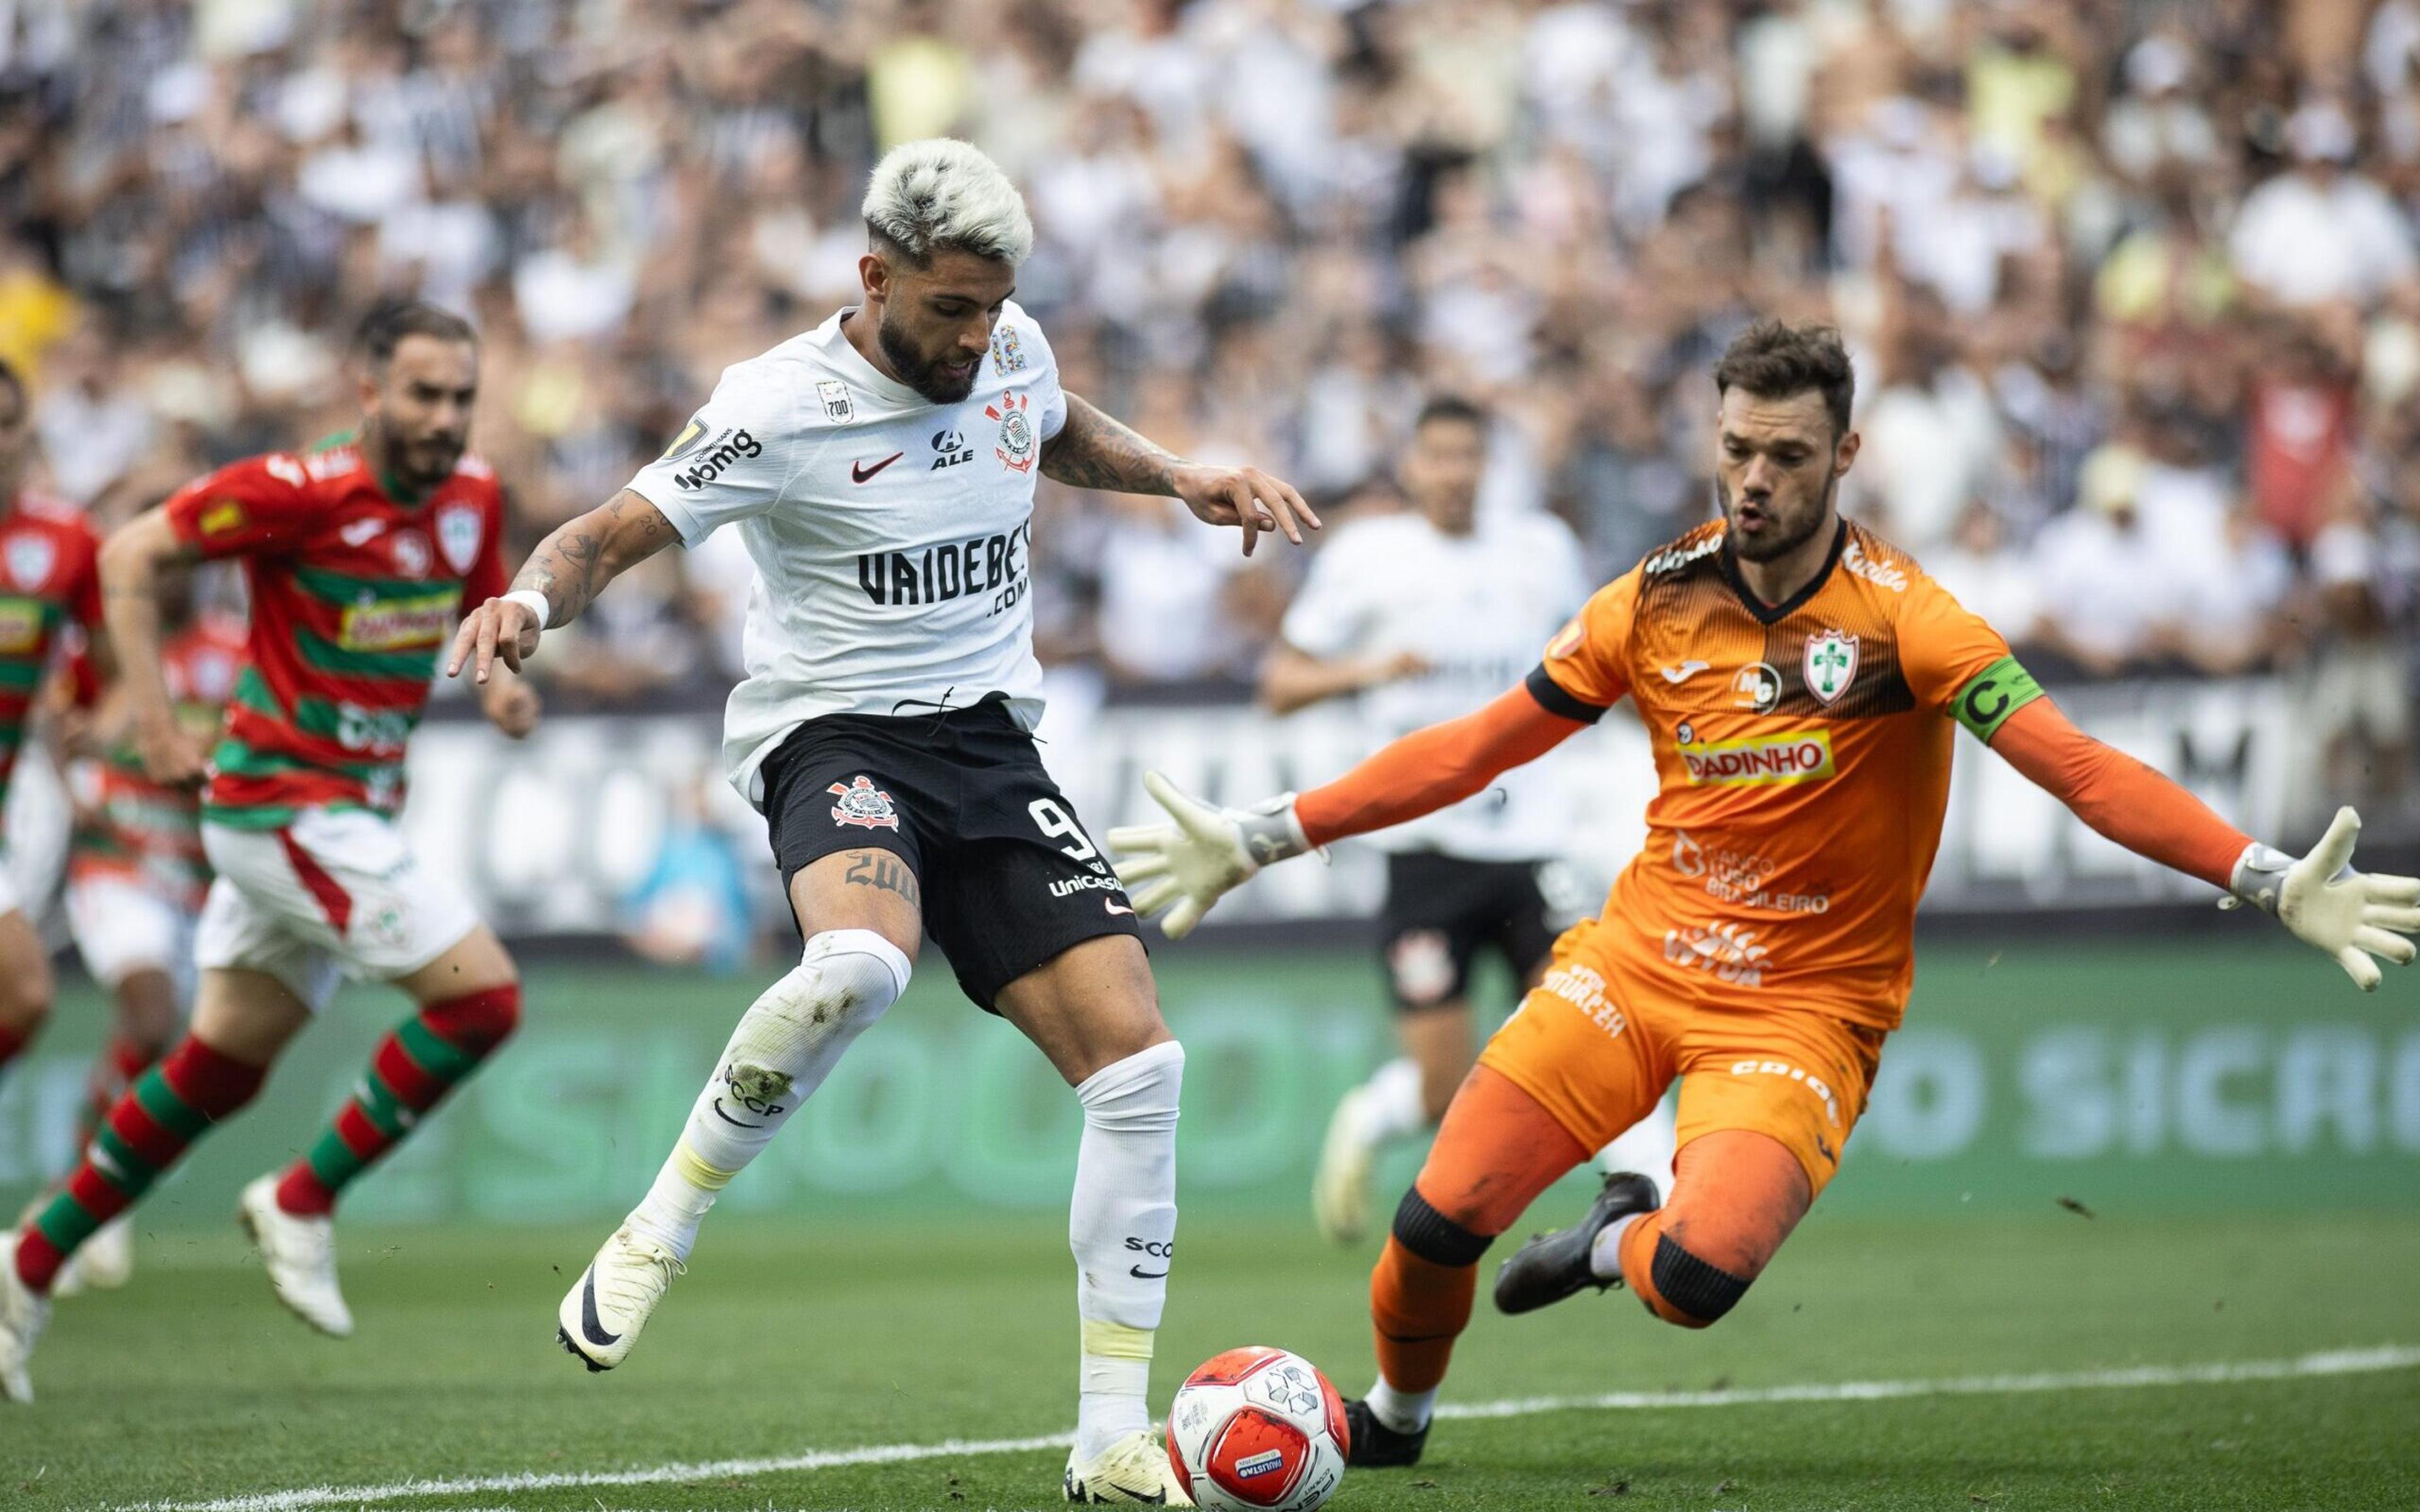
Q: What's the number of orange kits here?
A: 1